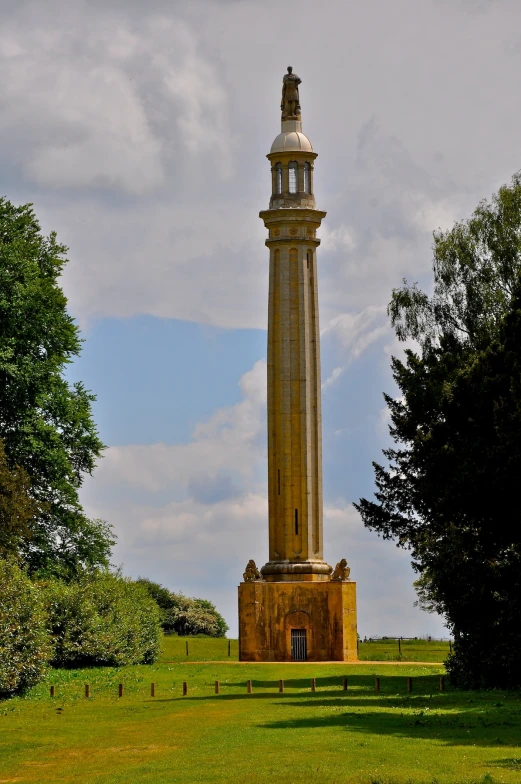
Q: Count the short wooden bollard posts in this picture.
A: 13